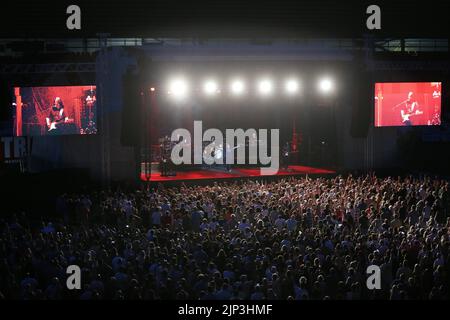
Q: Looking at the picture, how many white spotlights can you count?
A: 6